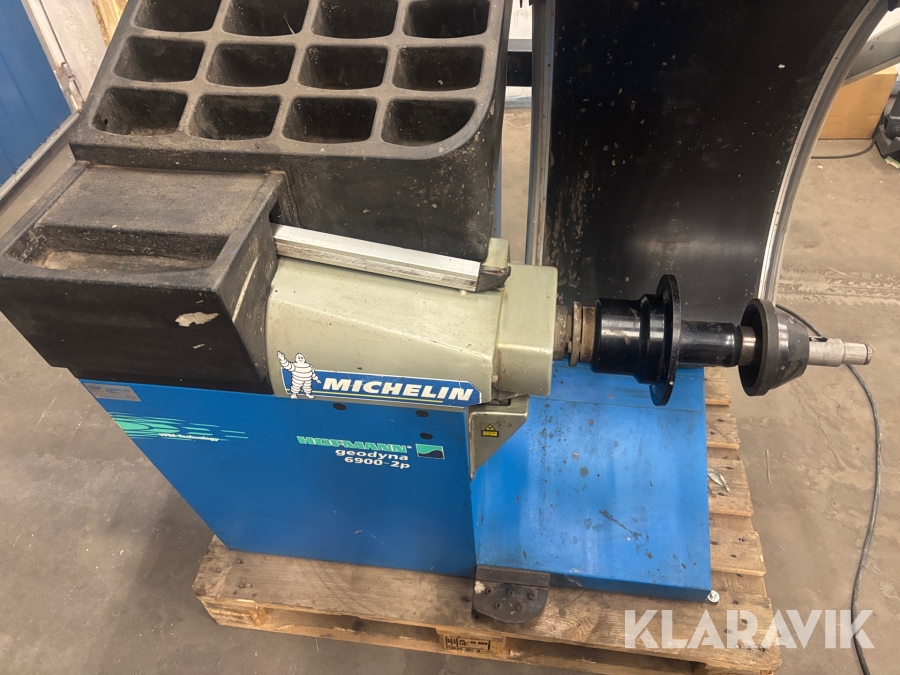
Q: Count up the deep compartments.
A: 12